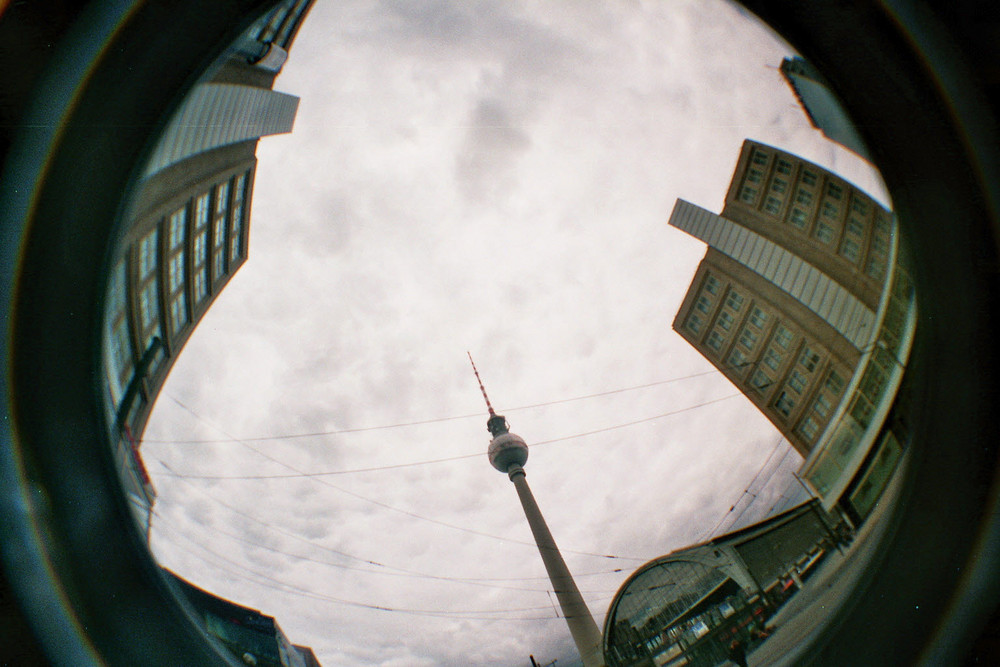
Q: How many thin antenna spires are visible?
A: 1